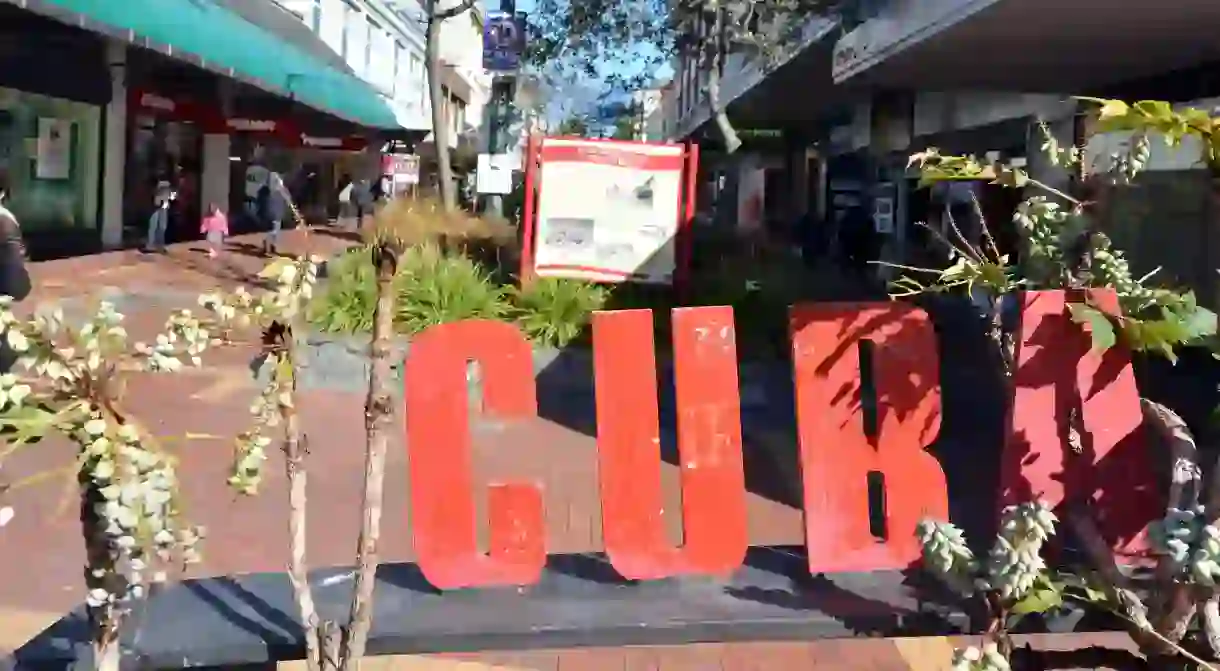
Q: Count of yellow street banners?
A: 0